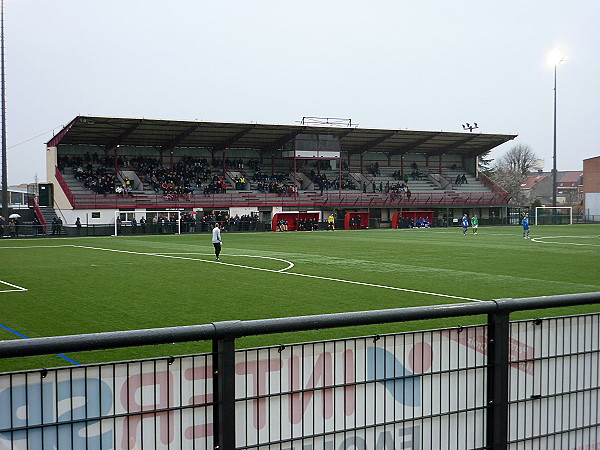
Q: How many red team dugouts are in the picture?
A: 3